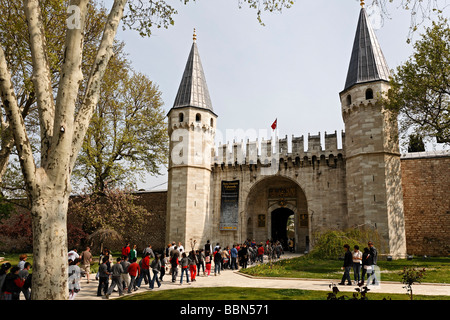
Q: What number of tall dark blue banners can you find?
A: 1